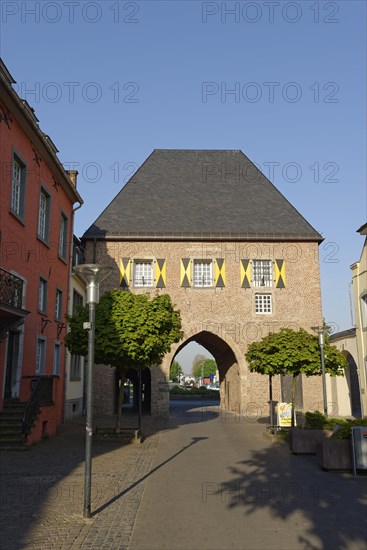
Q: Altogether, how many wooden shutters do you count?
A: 6